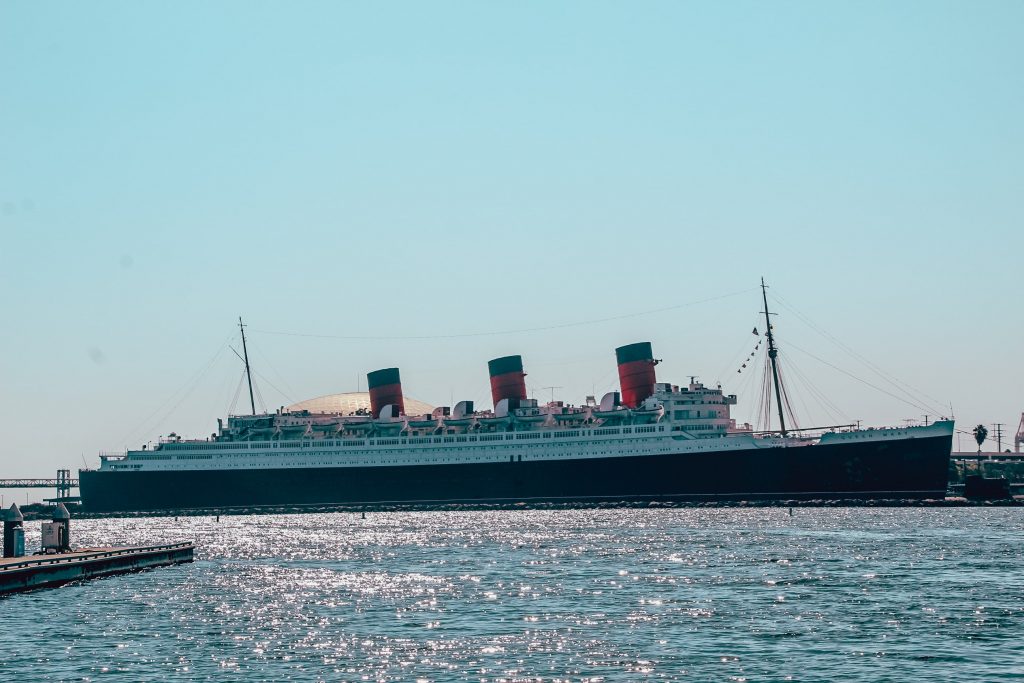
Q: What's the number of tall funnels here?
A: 3